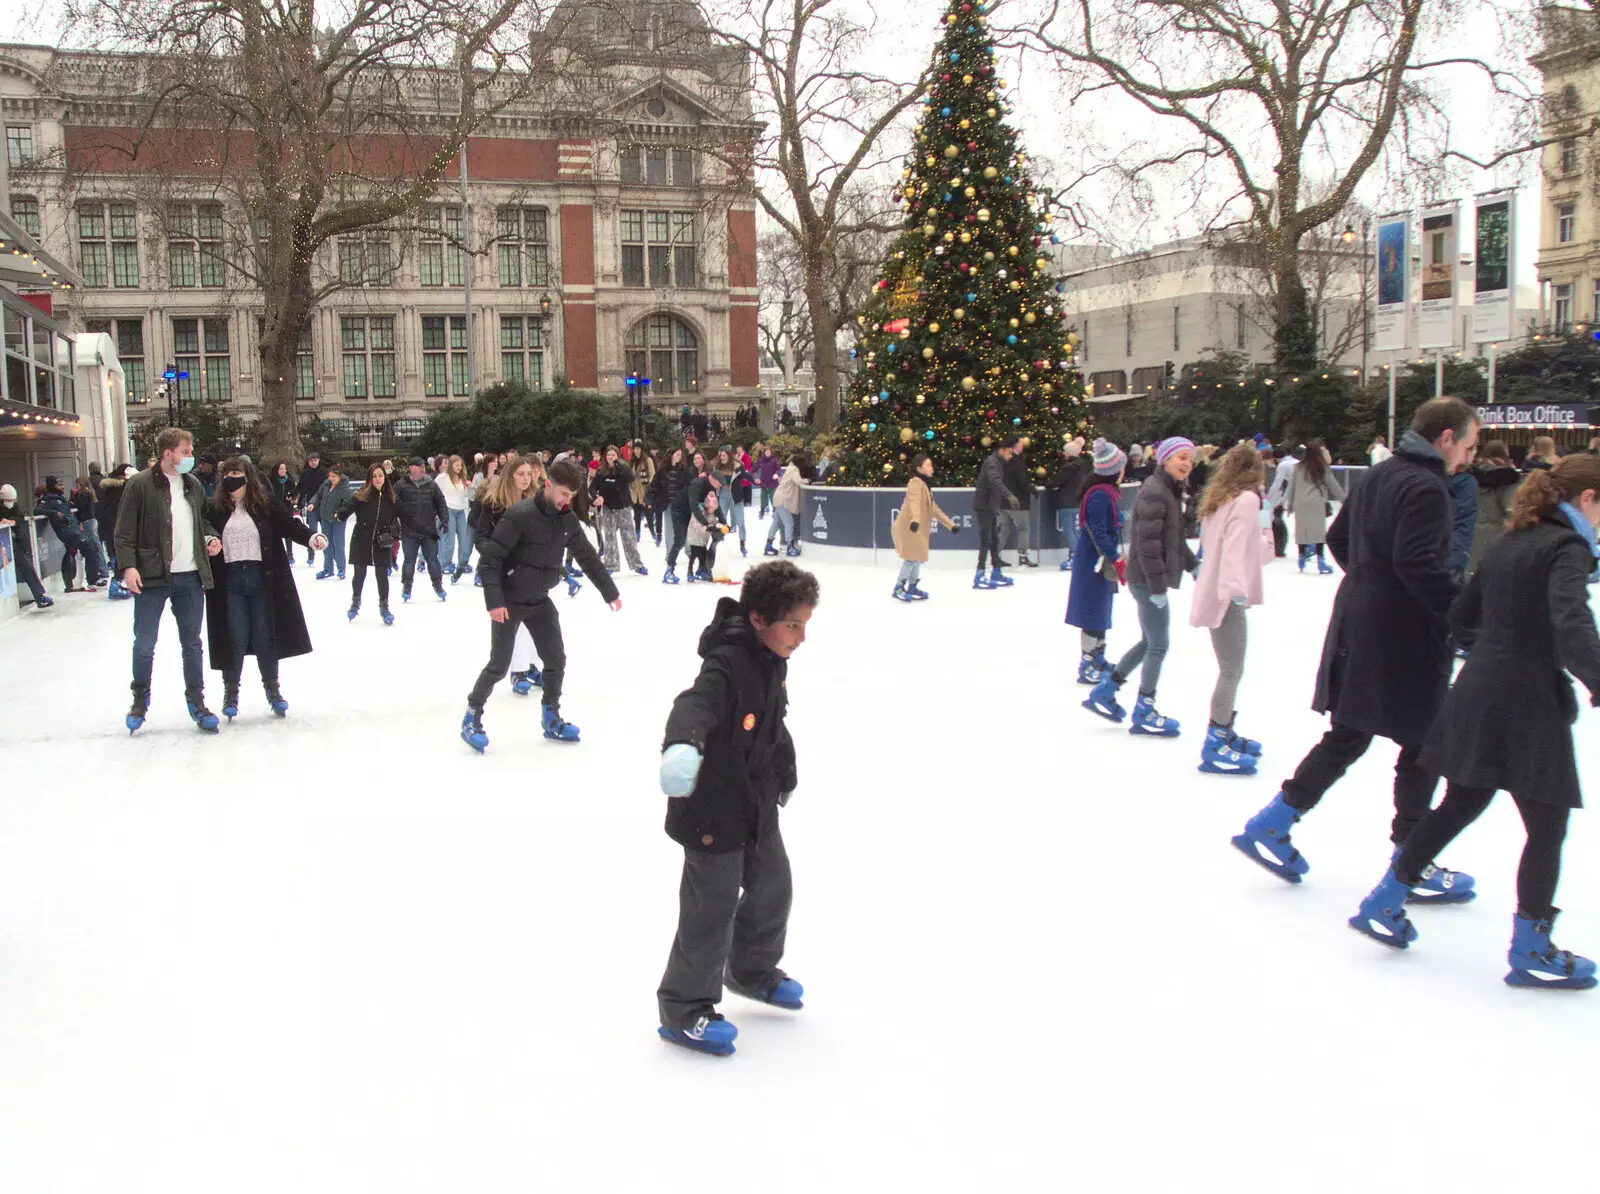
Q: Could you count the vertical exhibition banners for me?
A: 3